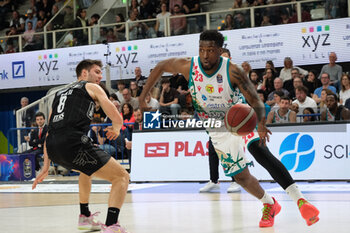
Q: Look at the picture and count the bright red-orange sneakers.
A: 2